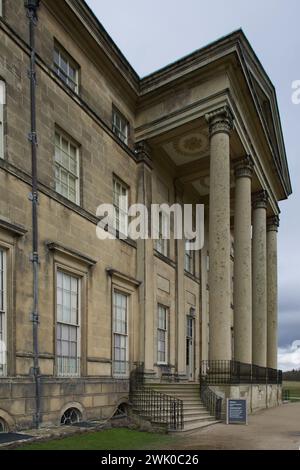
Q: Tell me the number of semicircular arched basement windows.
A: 3